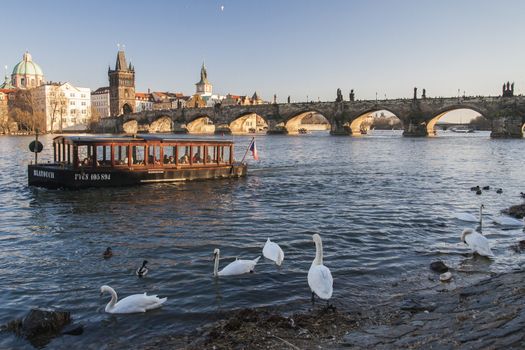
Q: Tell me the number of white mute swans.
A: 7